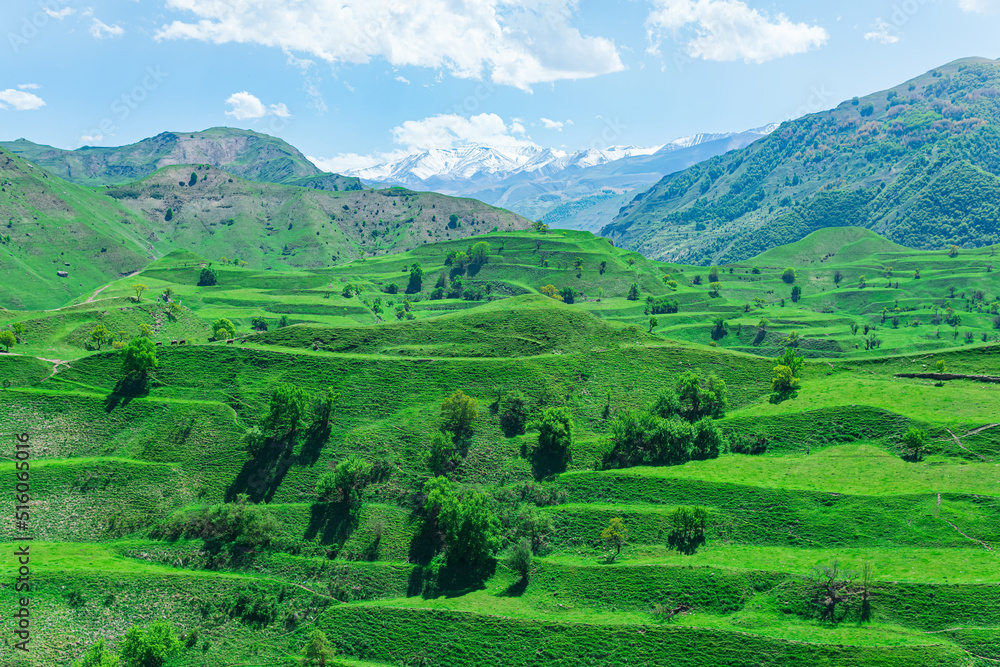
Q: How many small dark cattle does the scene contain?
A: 5